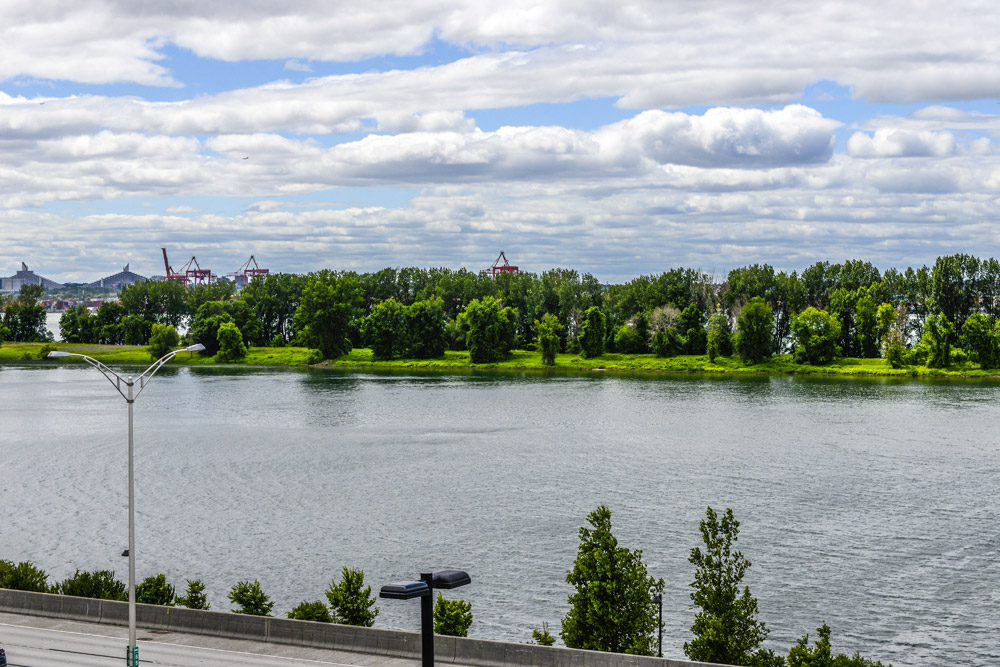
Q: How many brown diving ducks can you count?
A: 0